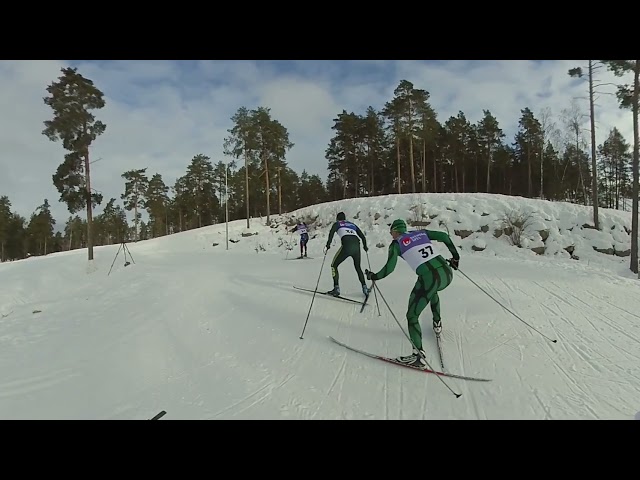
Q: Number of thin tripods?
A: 1